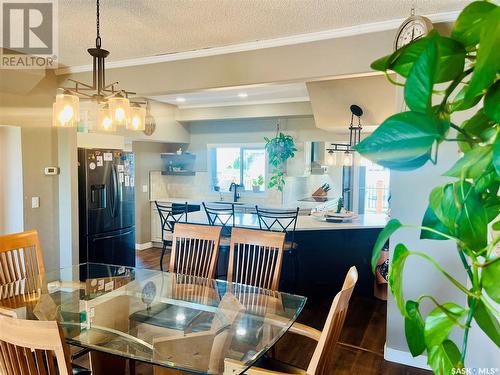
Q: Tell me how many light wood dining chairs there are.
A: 5